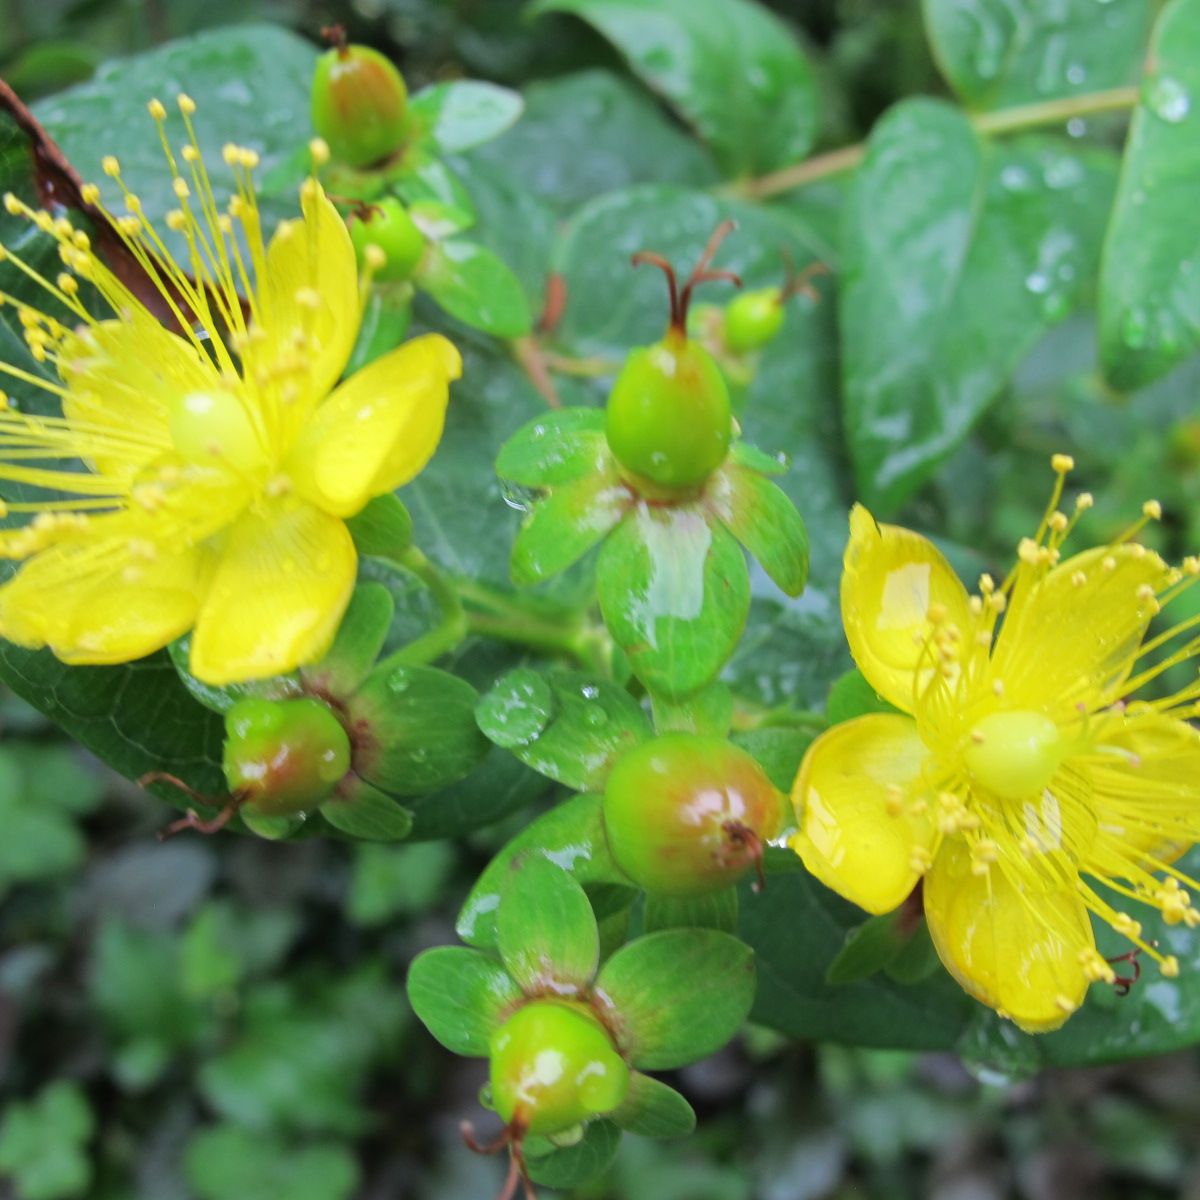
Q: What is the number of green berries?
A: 7